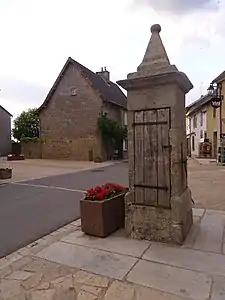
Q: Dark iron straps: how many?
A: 2